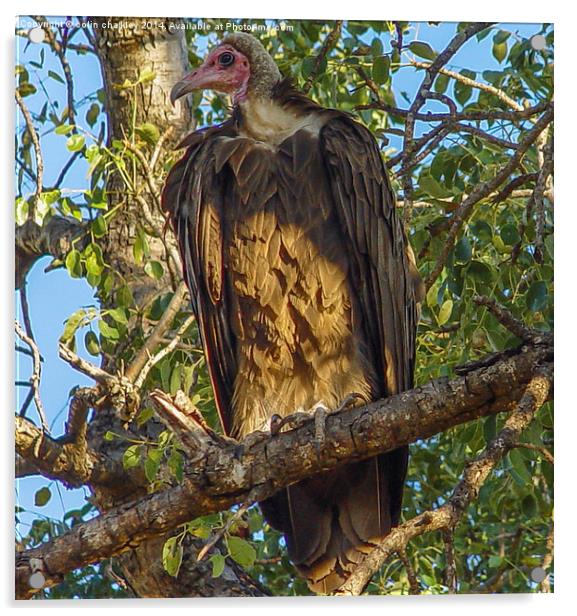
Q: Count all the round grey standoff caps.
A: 4